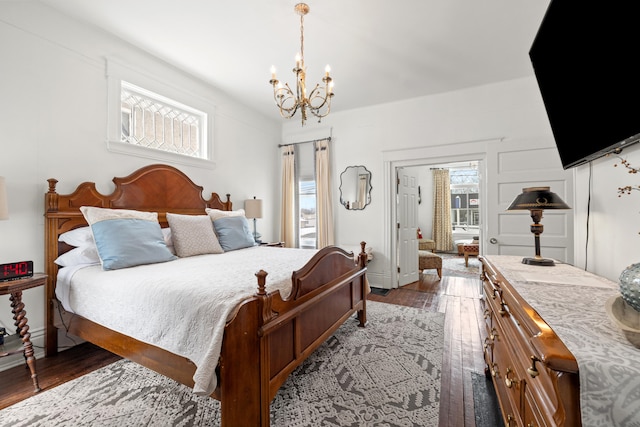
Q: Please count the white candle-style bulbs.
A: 5